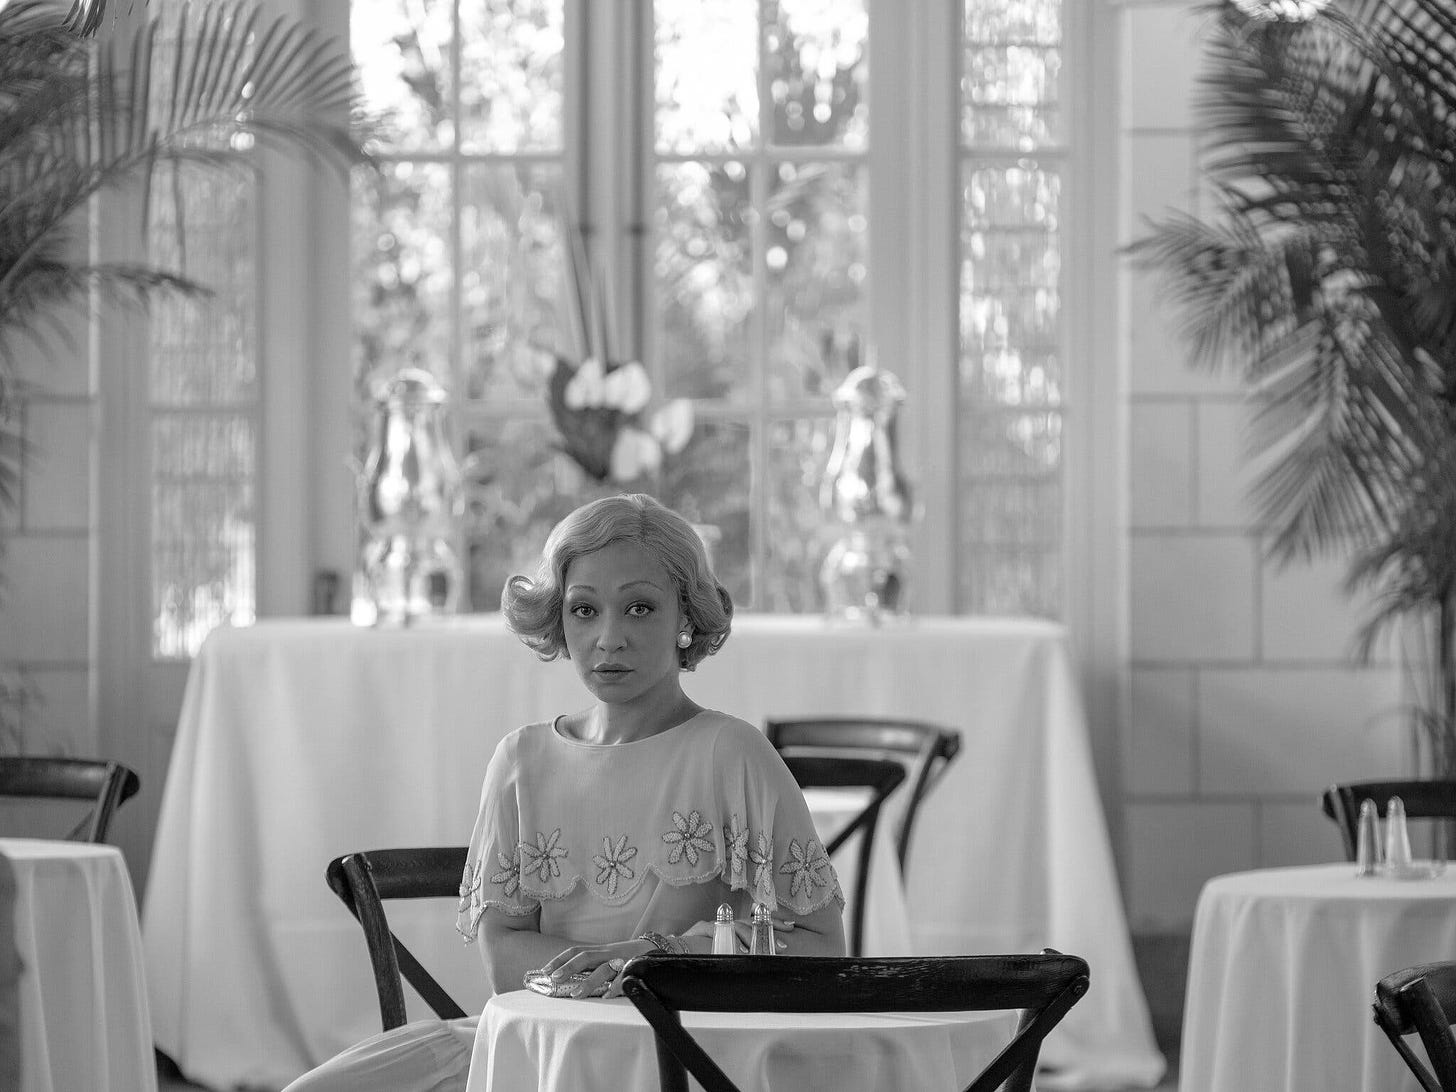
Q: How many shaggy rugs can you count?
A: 0